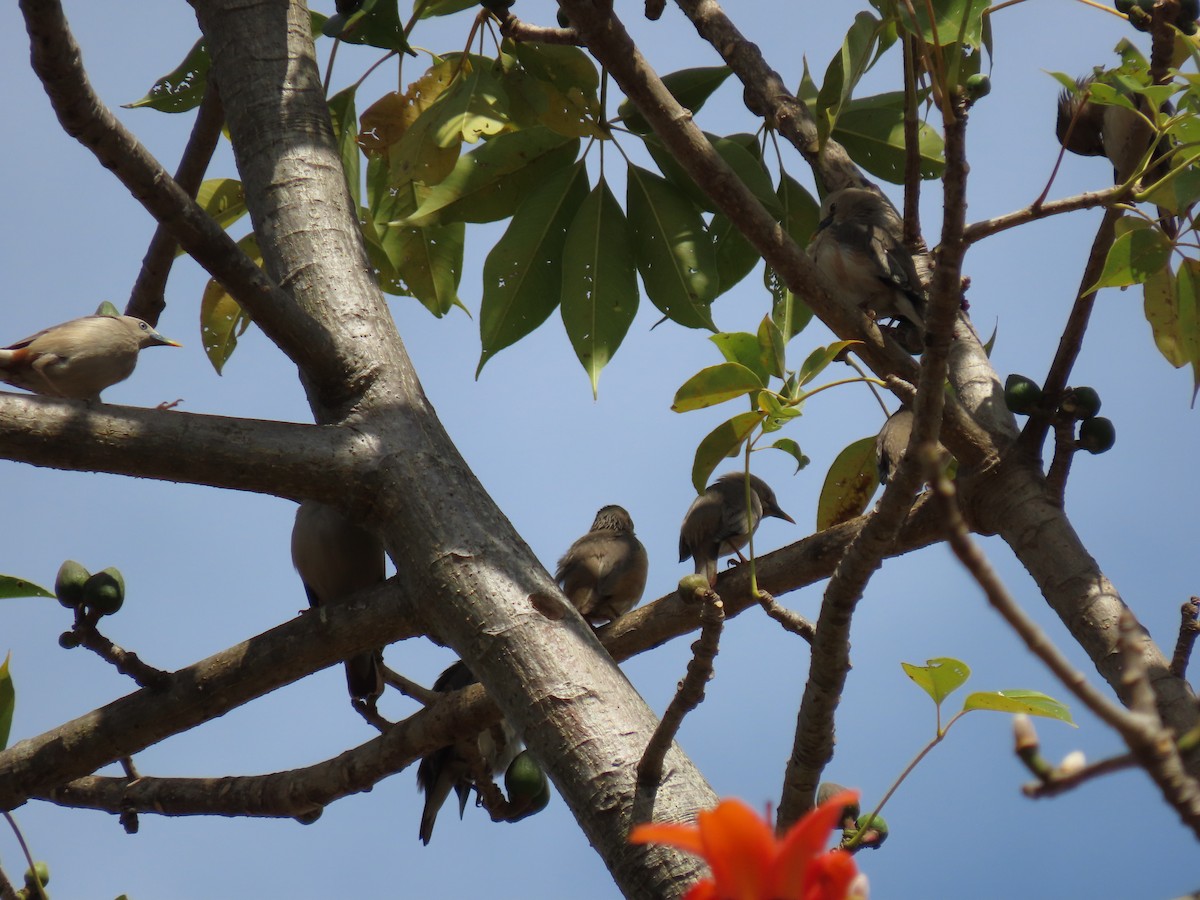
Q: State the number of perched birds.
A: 8